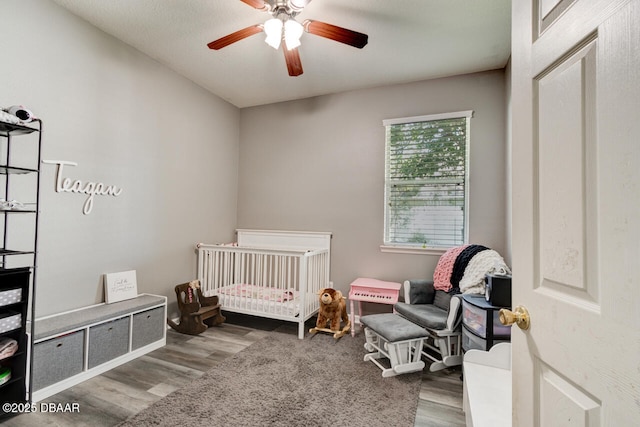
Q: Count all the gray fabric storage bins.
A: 3